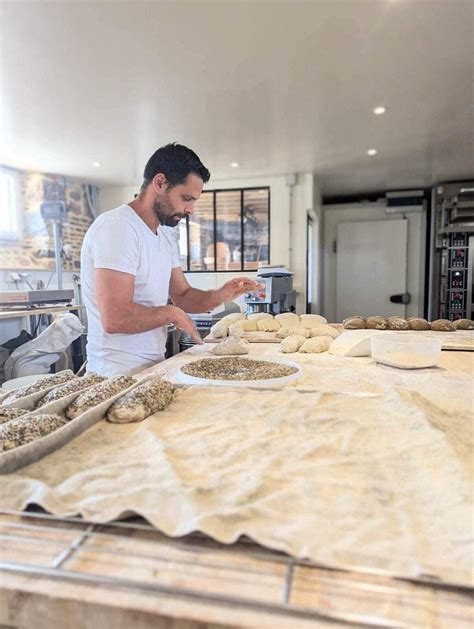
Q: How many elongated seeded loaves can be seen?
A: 6